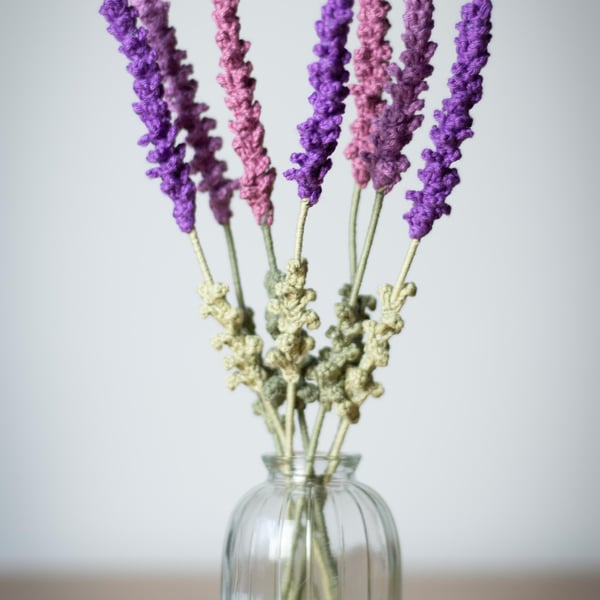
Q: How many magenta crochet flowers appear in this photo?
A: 2